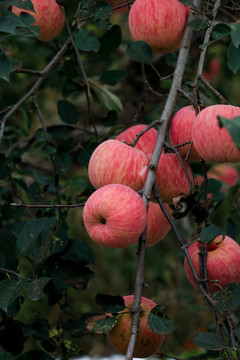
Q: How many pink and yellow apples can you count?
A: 11